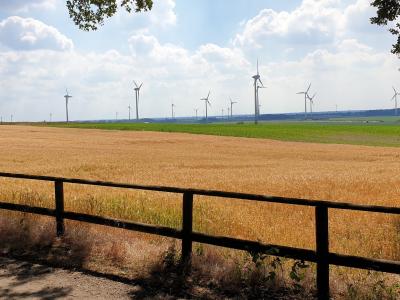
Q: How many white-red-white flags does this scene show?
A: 0